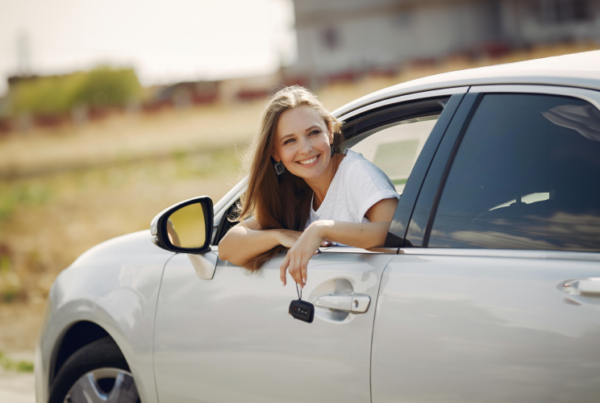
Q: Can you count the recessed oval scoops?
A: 2